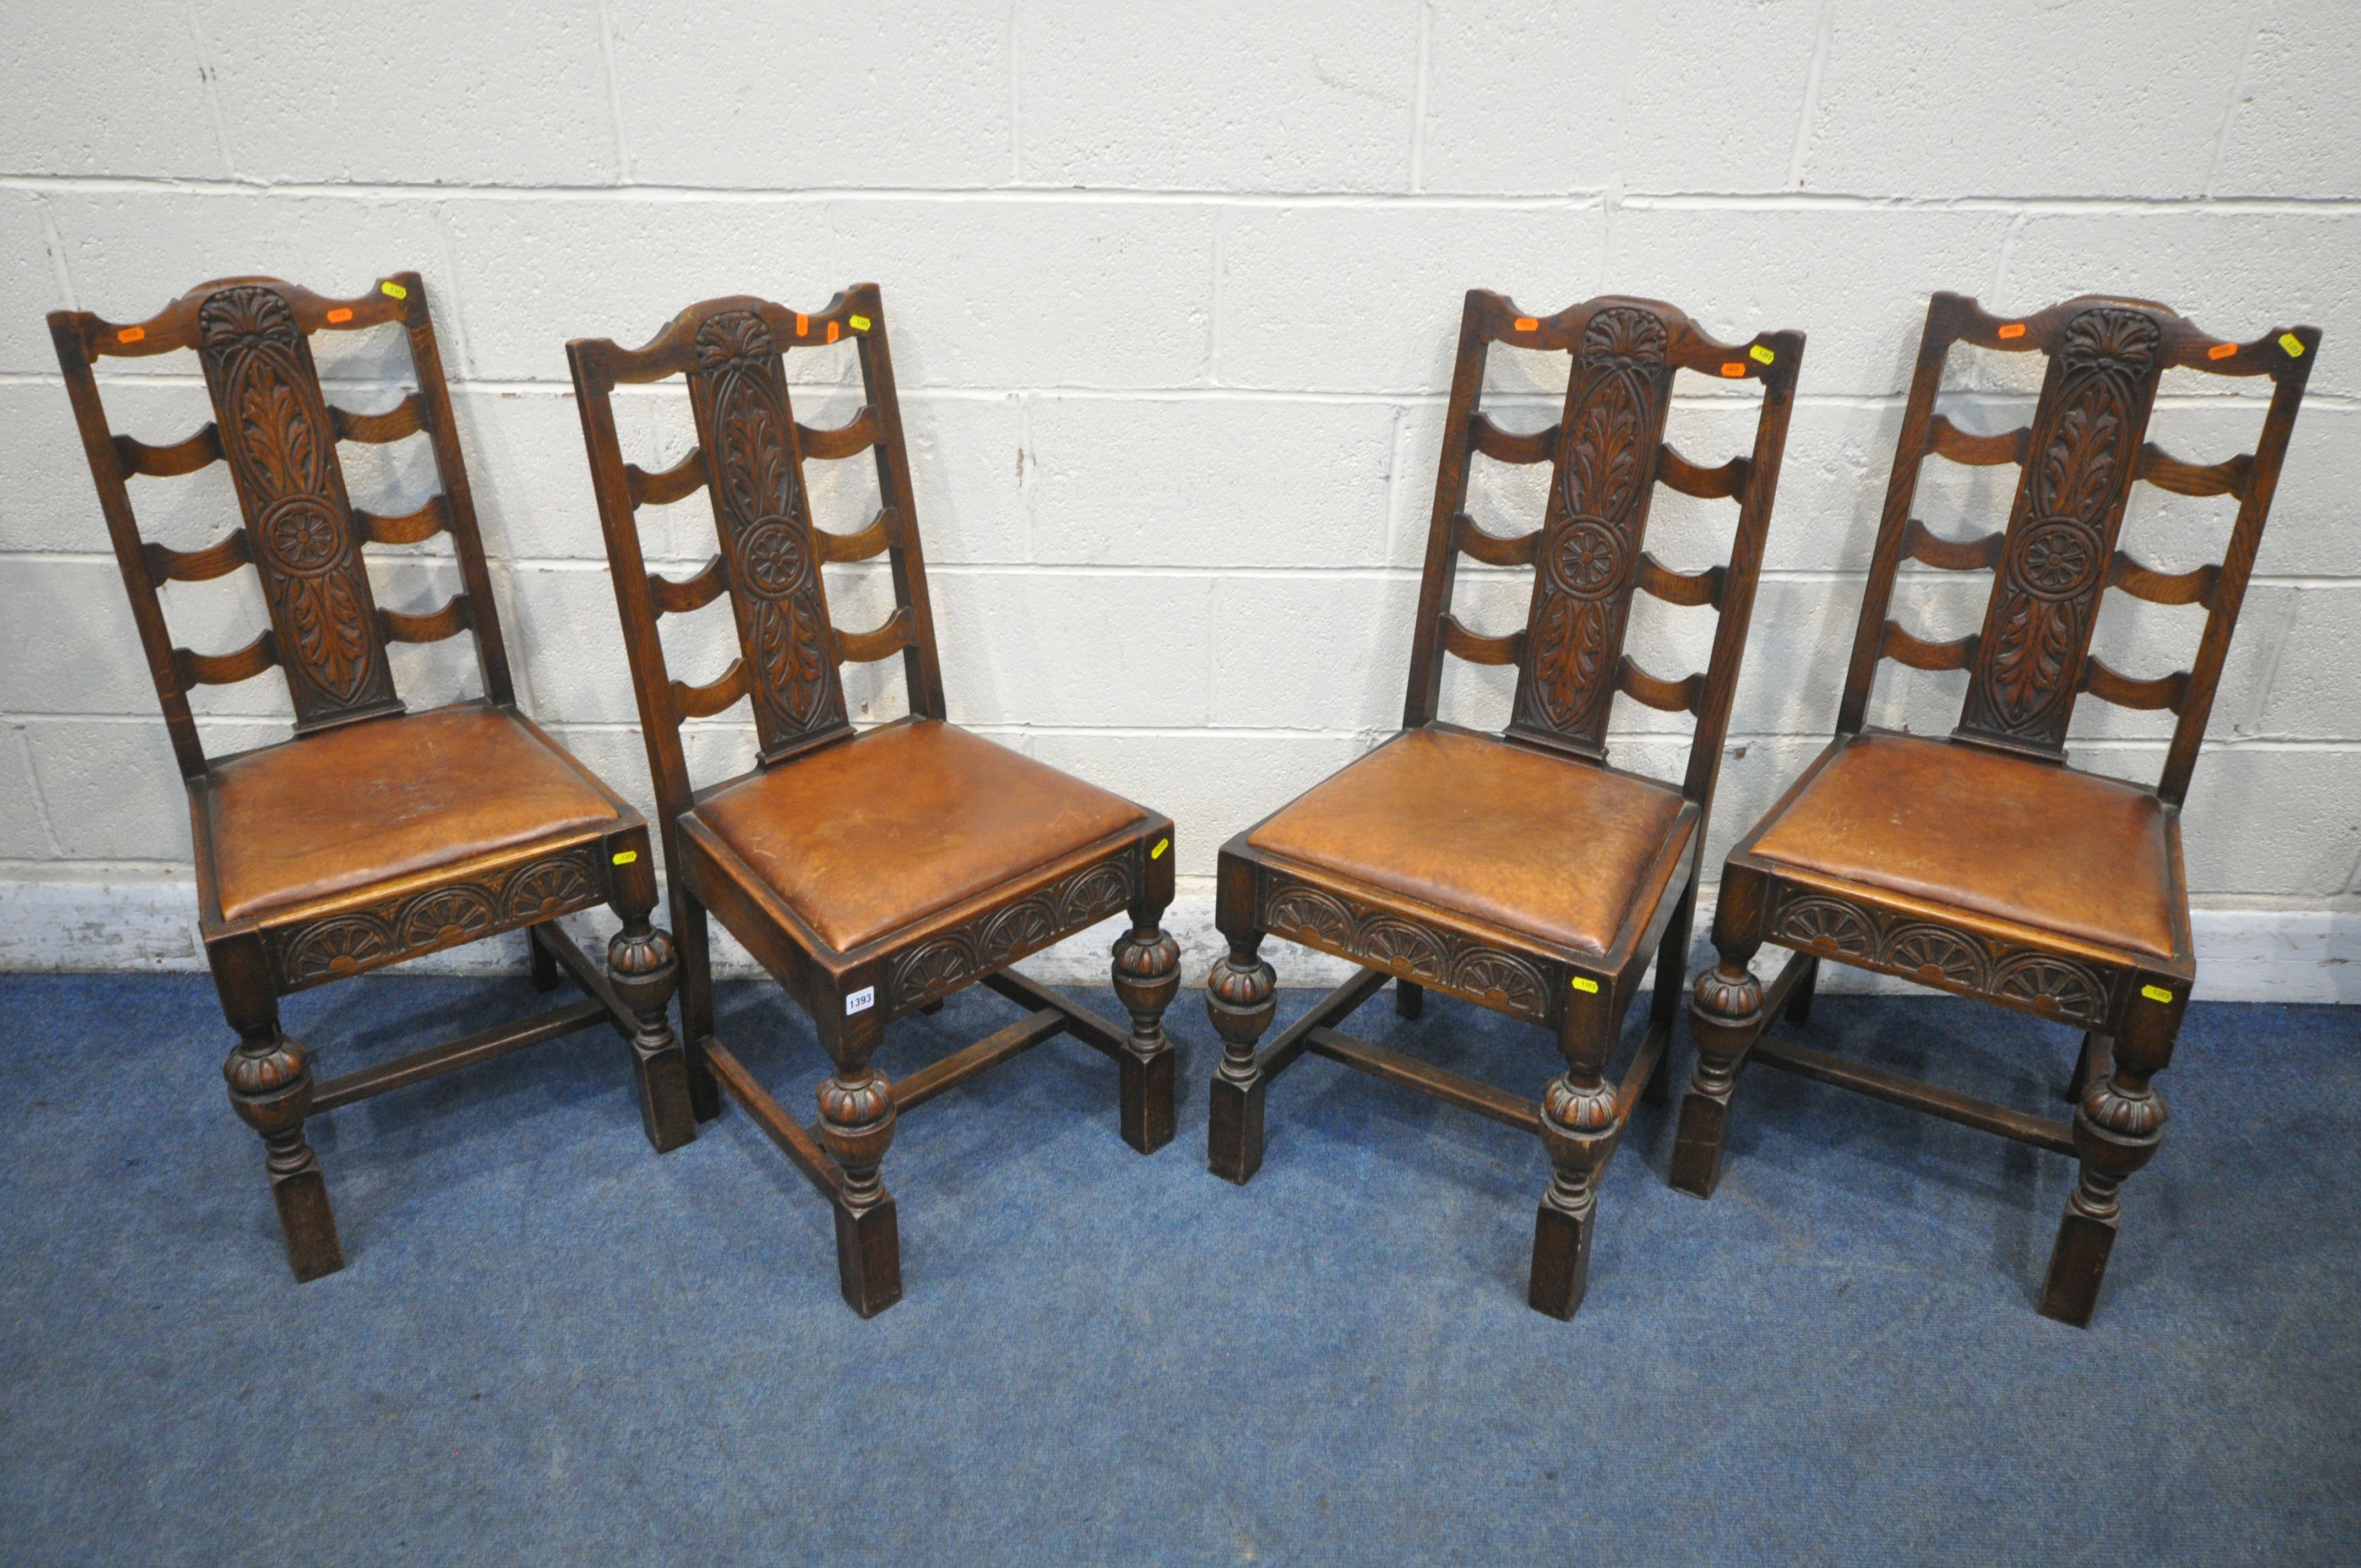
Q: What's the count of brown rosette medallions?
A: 4